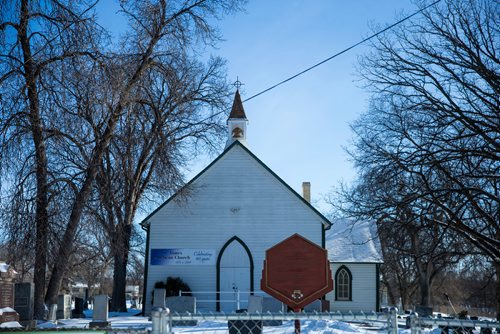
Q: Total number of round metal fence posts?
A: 4